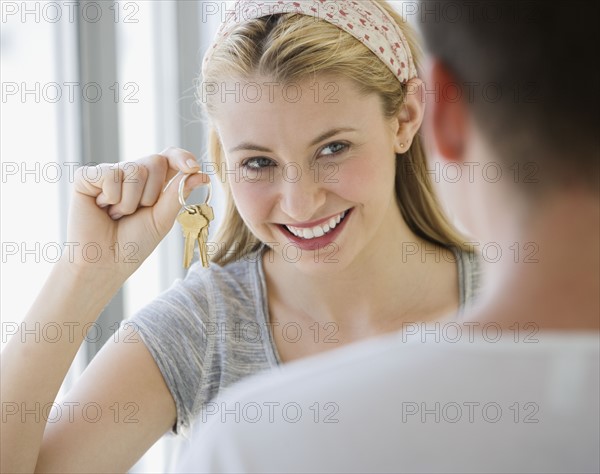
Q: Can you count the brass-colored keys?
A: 2